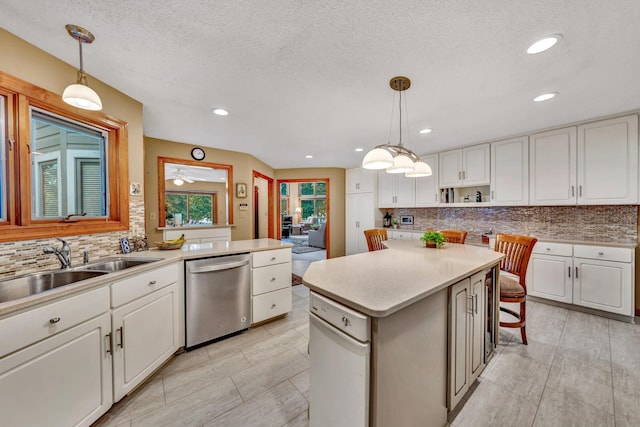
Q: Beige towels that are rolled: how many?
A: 0